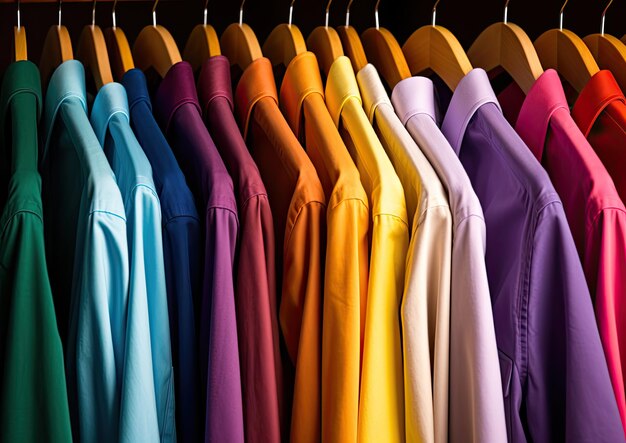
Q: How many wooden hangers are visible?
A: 15